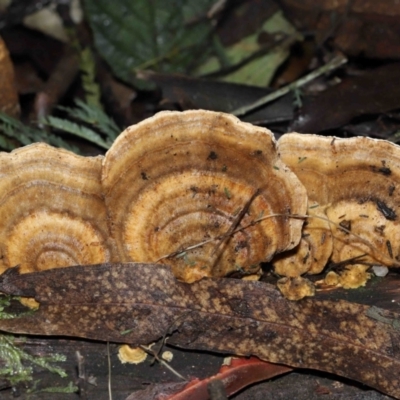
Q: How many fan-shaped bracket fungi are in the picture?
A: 3